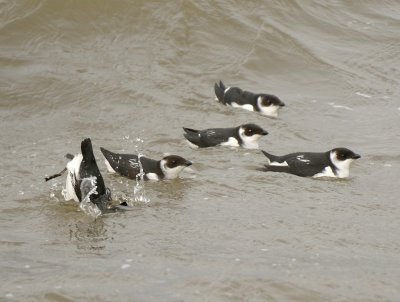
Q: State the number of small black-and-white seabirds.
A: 5